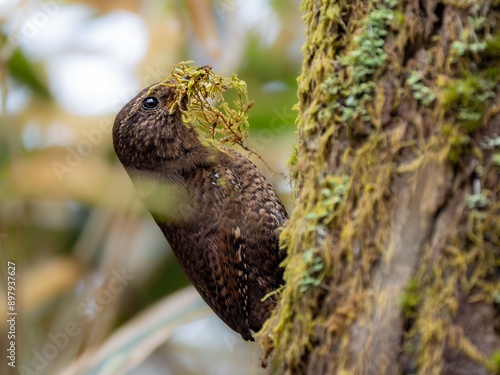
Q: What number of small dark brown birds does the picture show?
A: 1